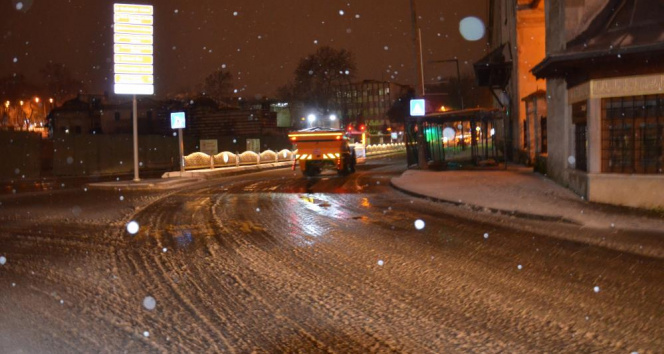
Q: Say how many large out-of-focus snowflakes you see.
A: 5